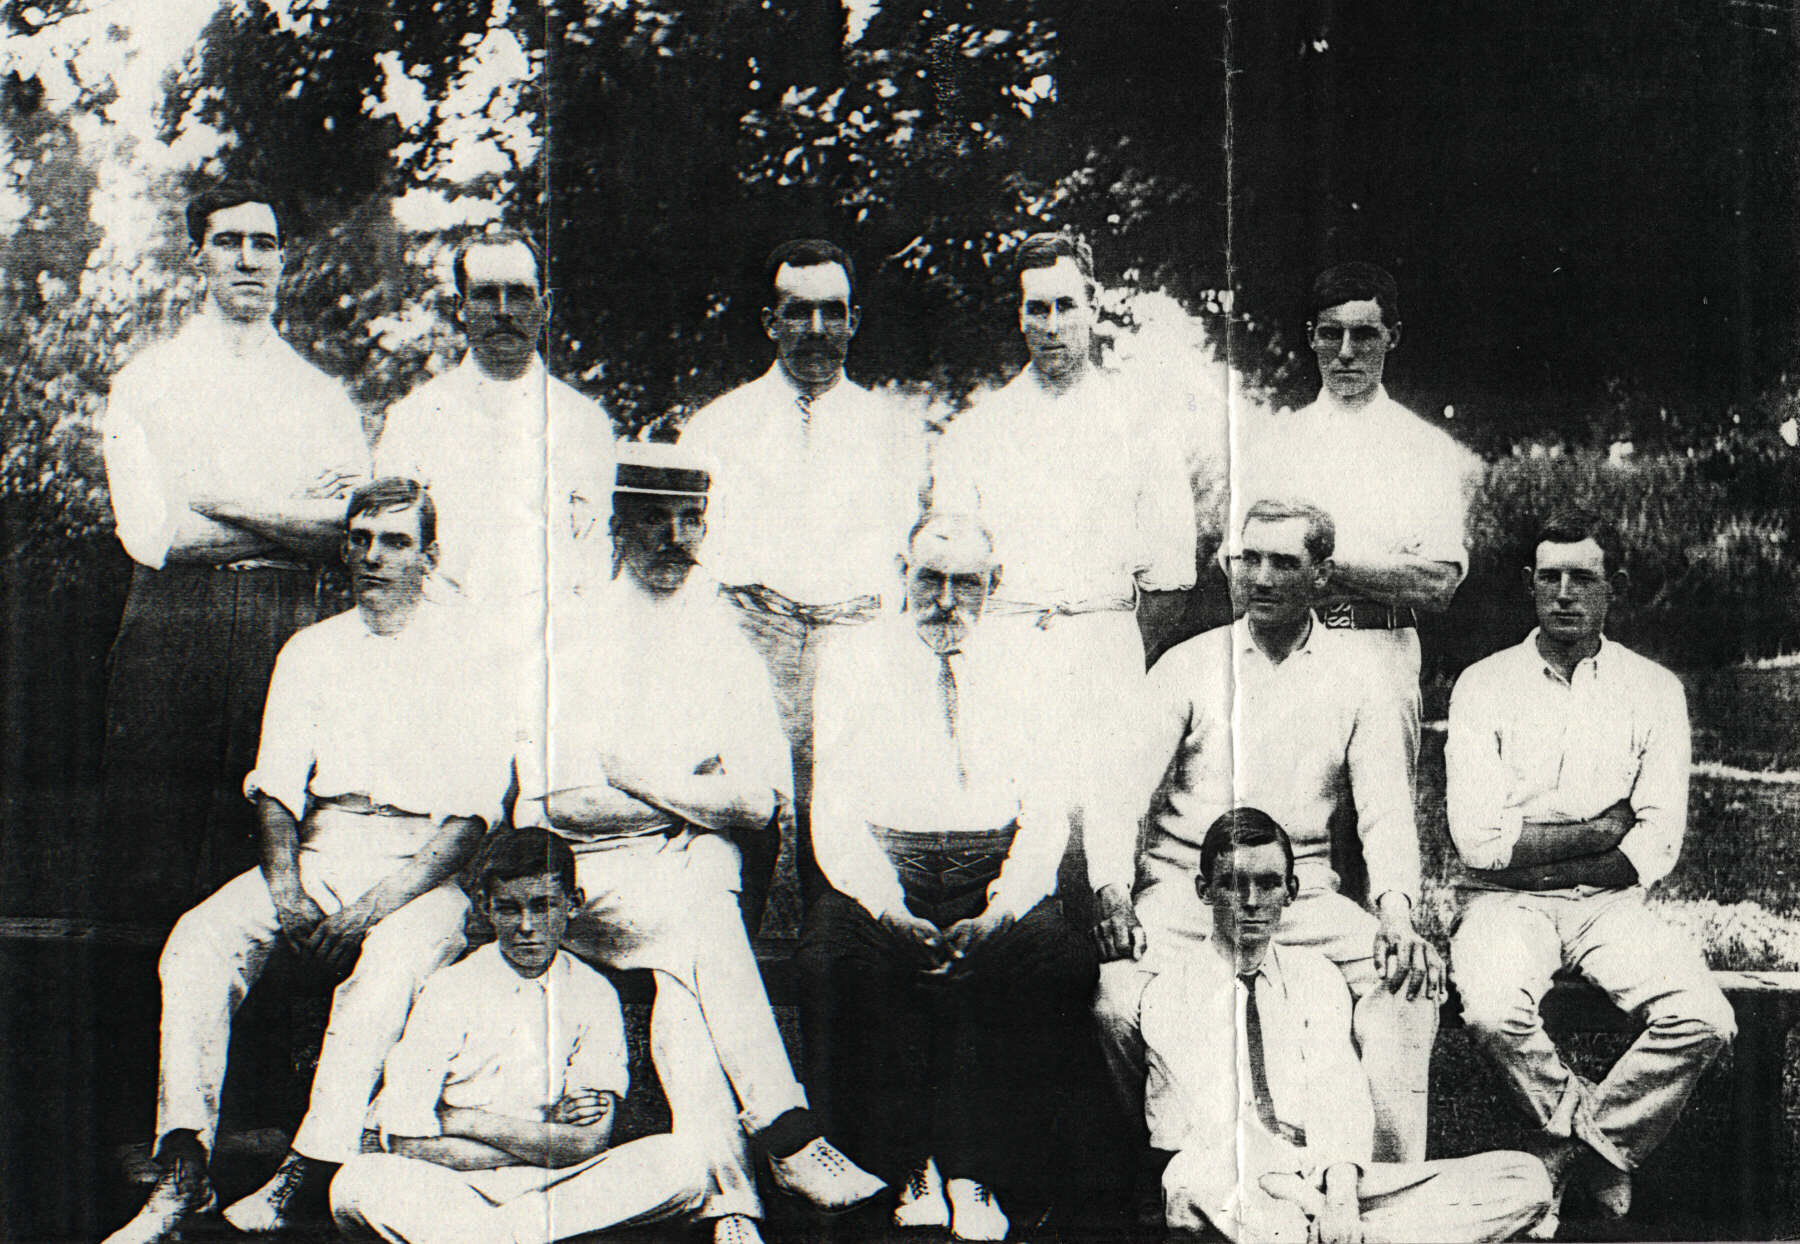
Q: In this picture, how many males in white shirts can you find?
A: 12